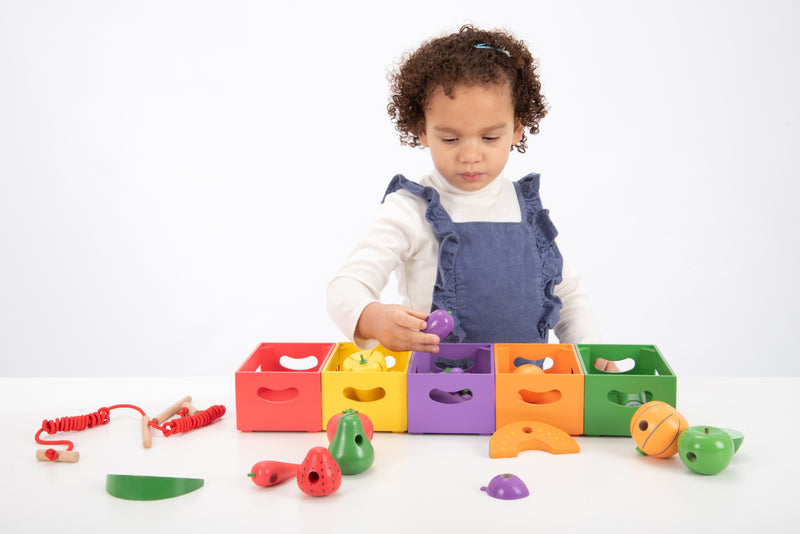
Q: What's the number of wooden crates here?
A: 5